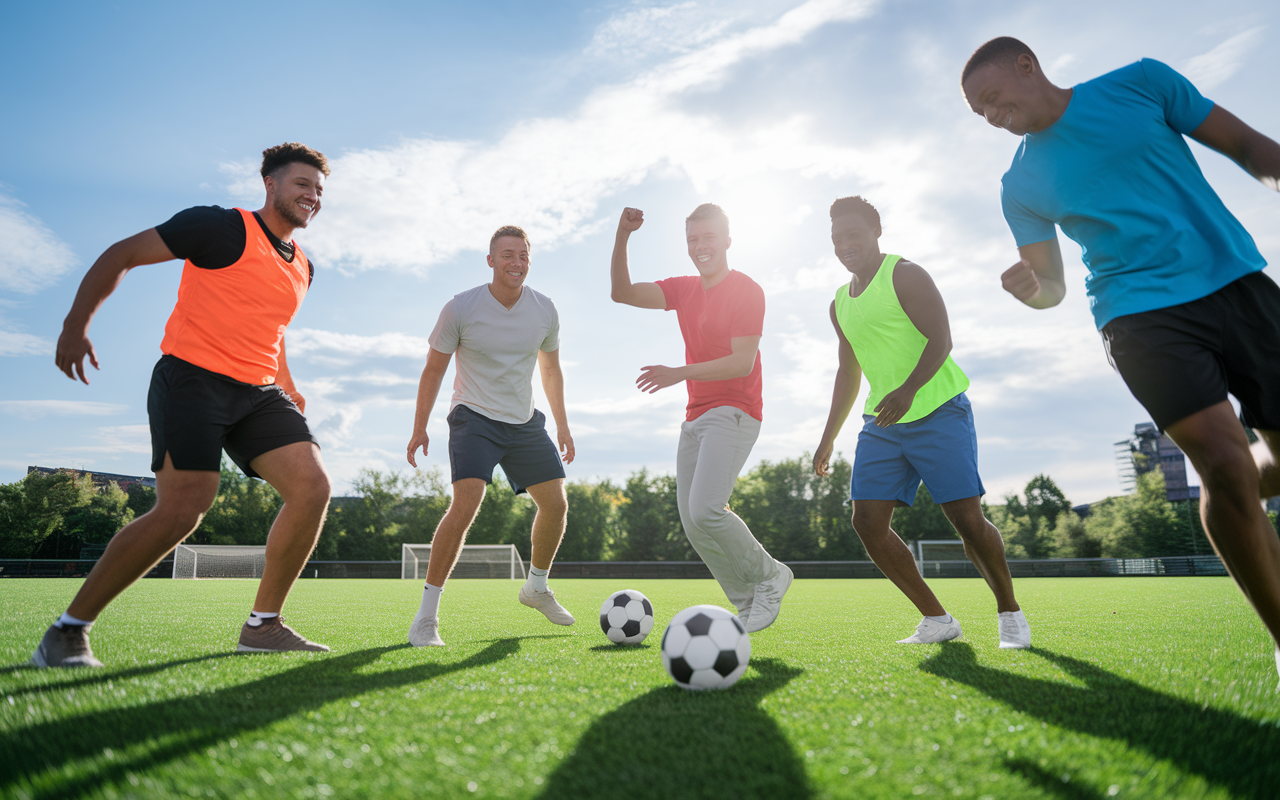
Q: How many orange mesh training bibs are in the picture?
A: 1